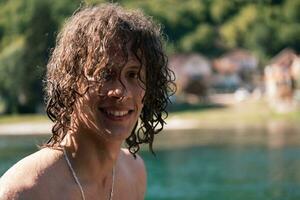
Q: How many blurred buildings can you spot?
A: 3